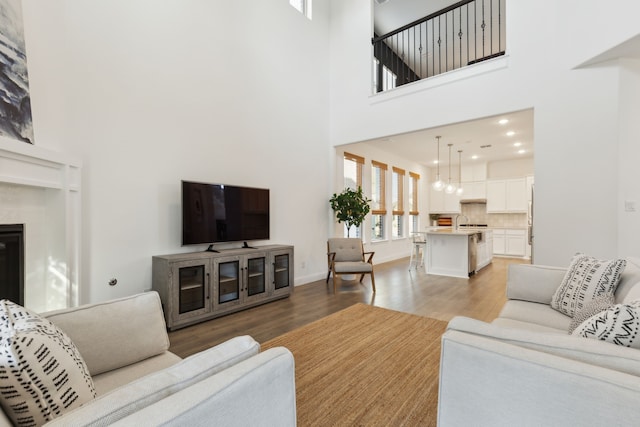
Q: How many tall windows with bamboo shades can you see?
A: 4